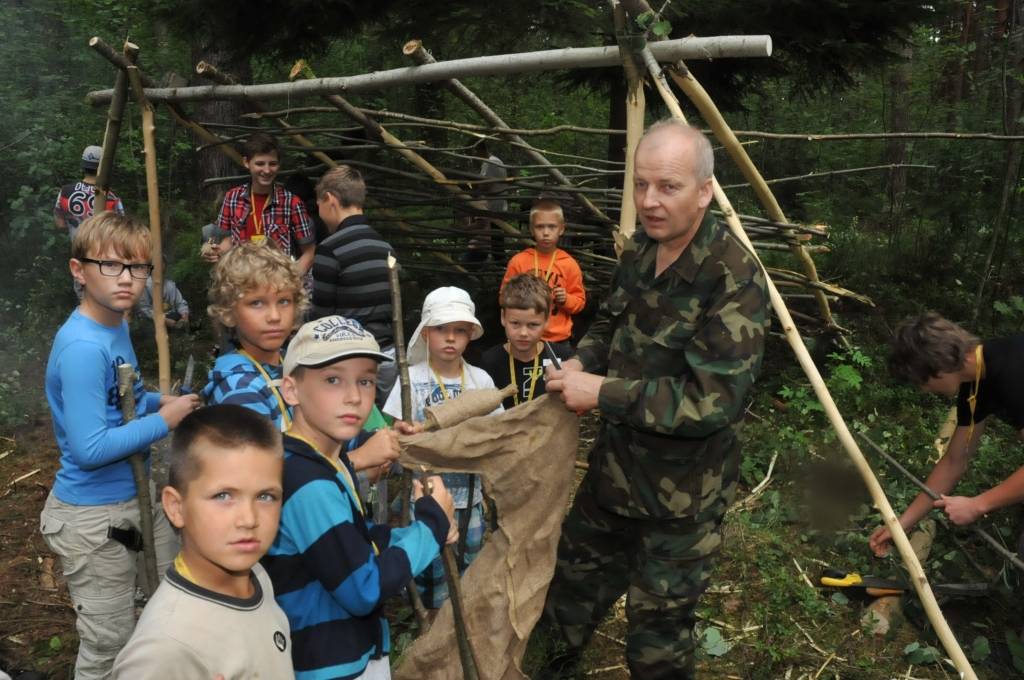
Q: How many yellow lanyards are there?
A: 8